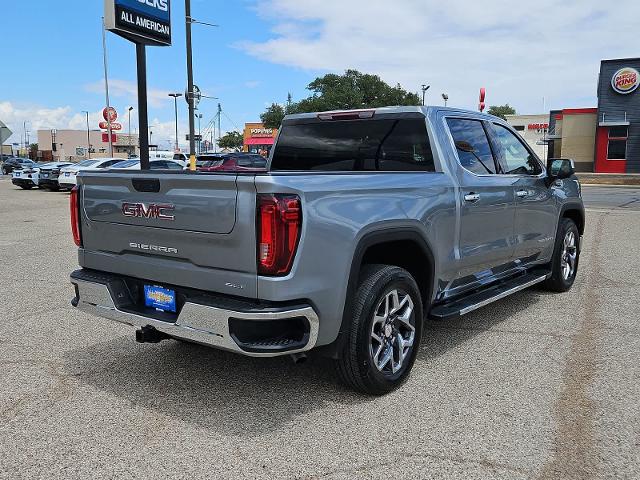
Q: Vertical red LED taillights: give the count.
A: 2